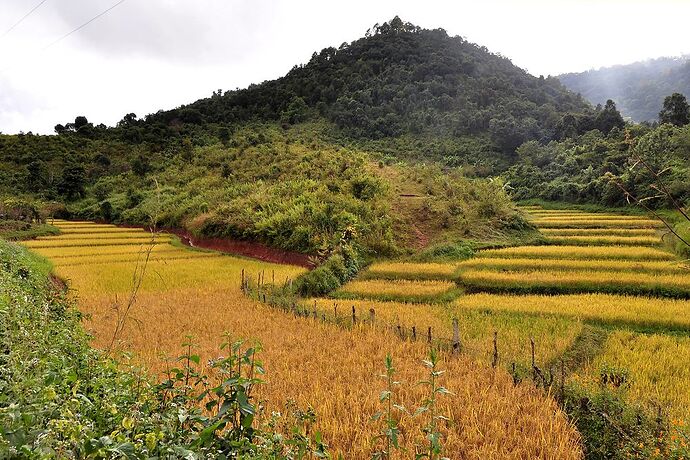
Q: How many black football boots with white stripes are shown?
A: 0